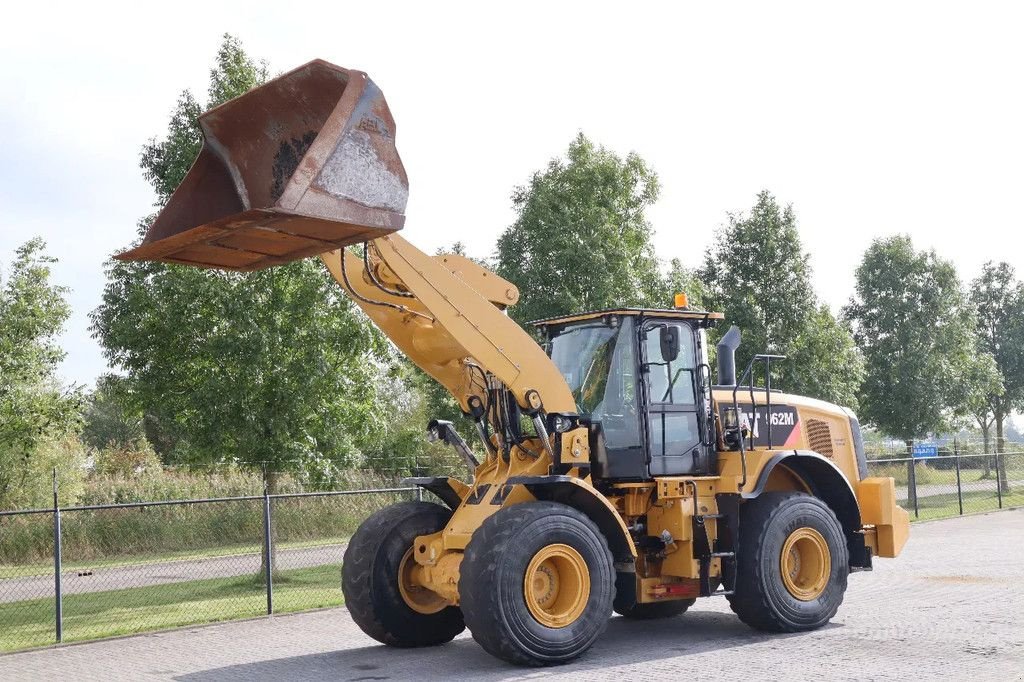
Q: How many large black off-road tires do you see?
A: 4